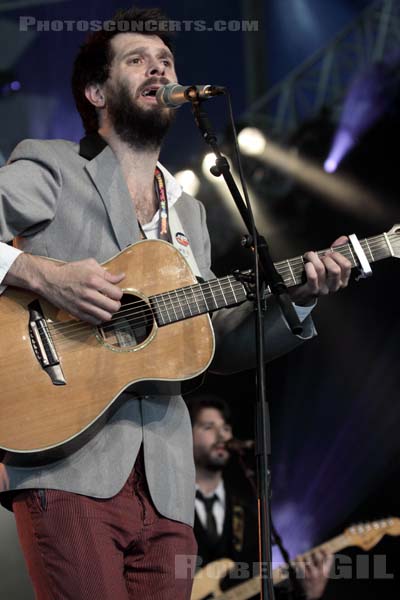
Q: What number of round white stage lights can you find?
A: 3